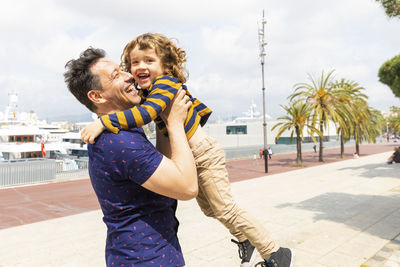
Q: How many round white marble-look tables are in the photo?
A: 0